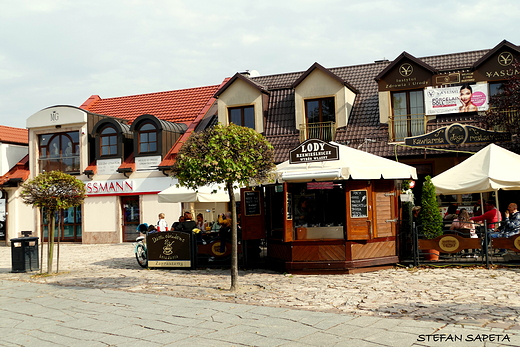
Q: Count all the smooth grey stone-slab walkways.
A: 1